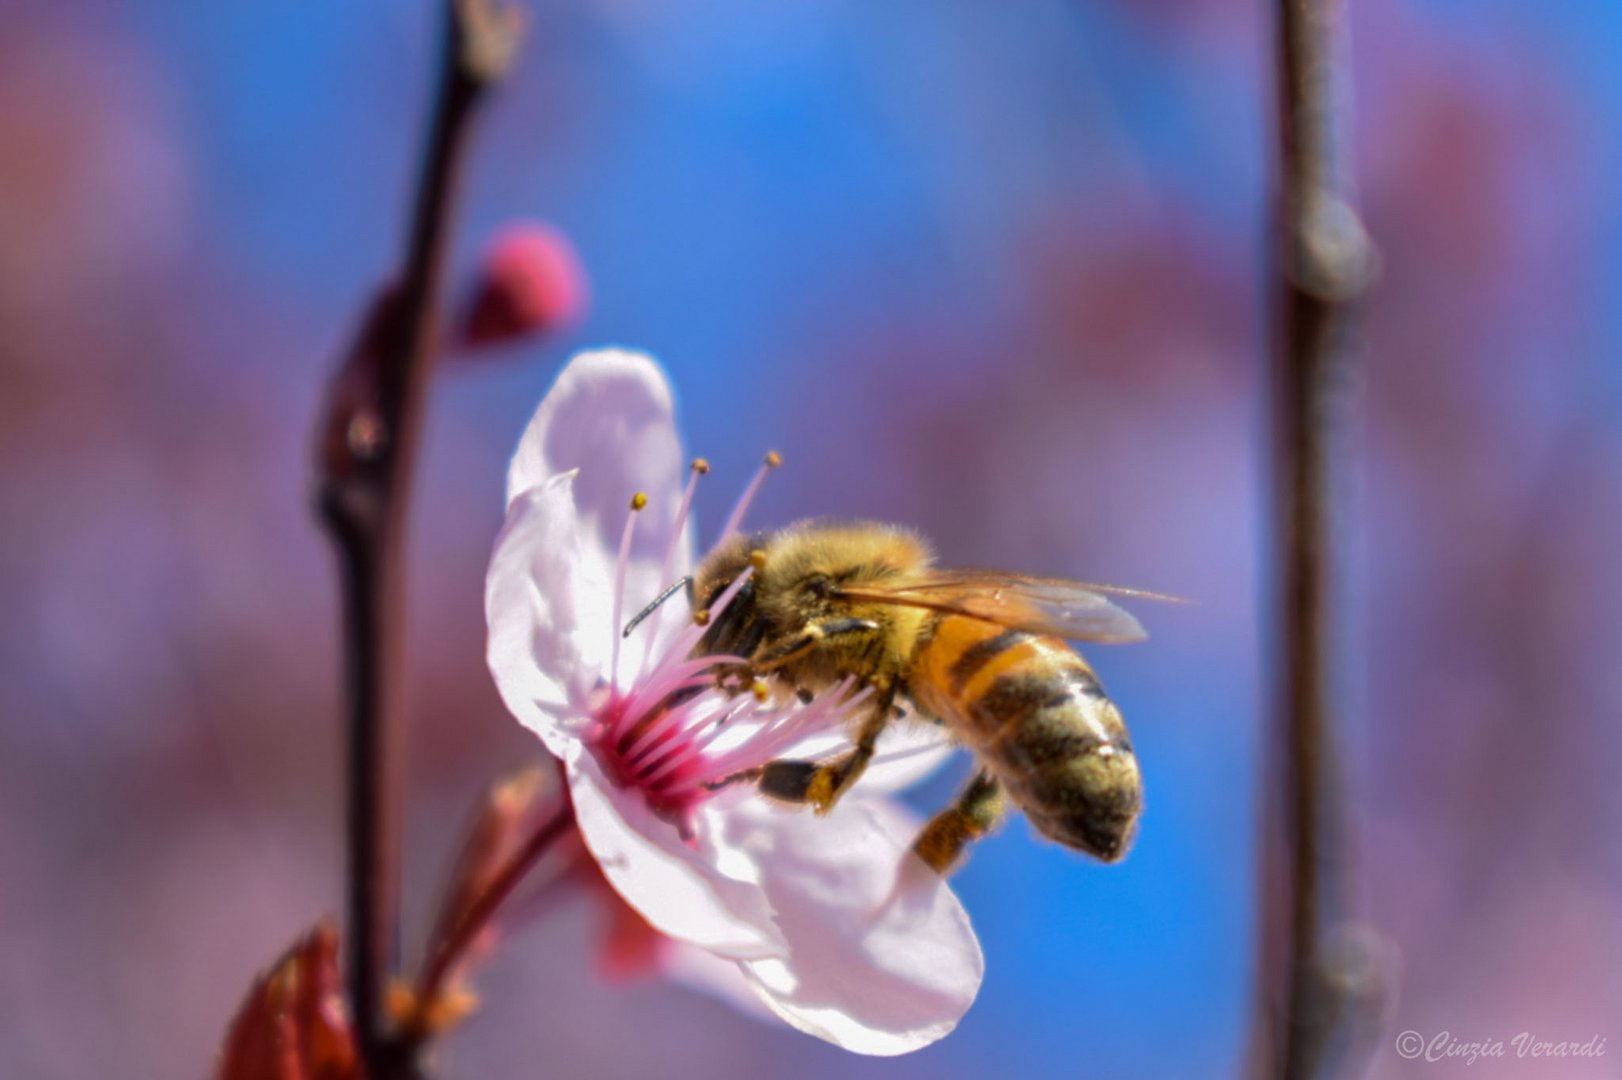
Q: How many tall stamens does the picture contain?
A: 3